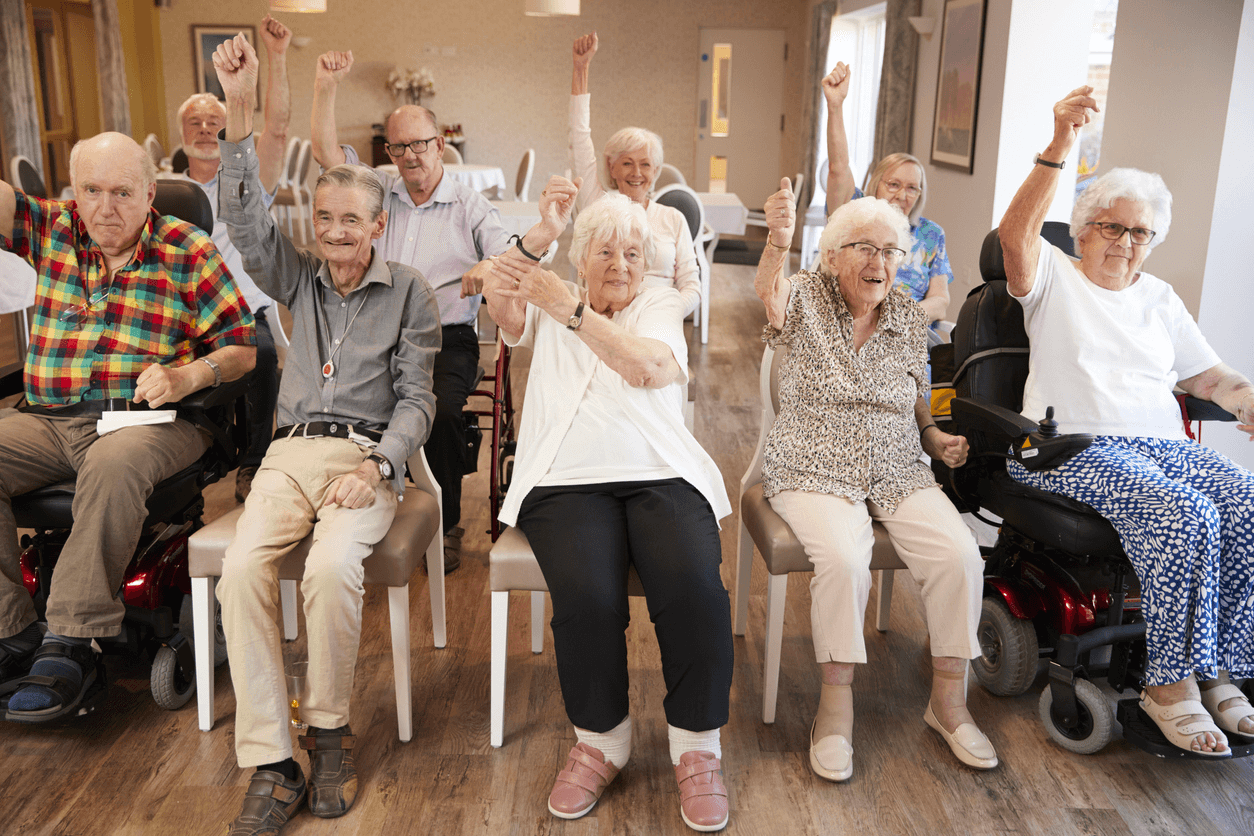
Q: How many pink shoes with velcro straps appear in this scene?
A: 2